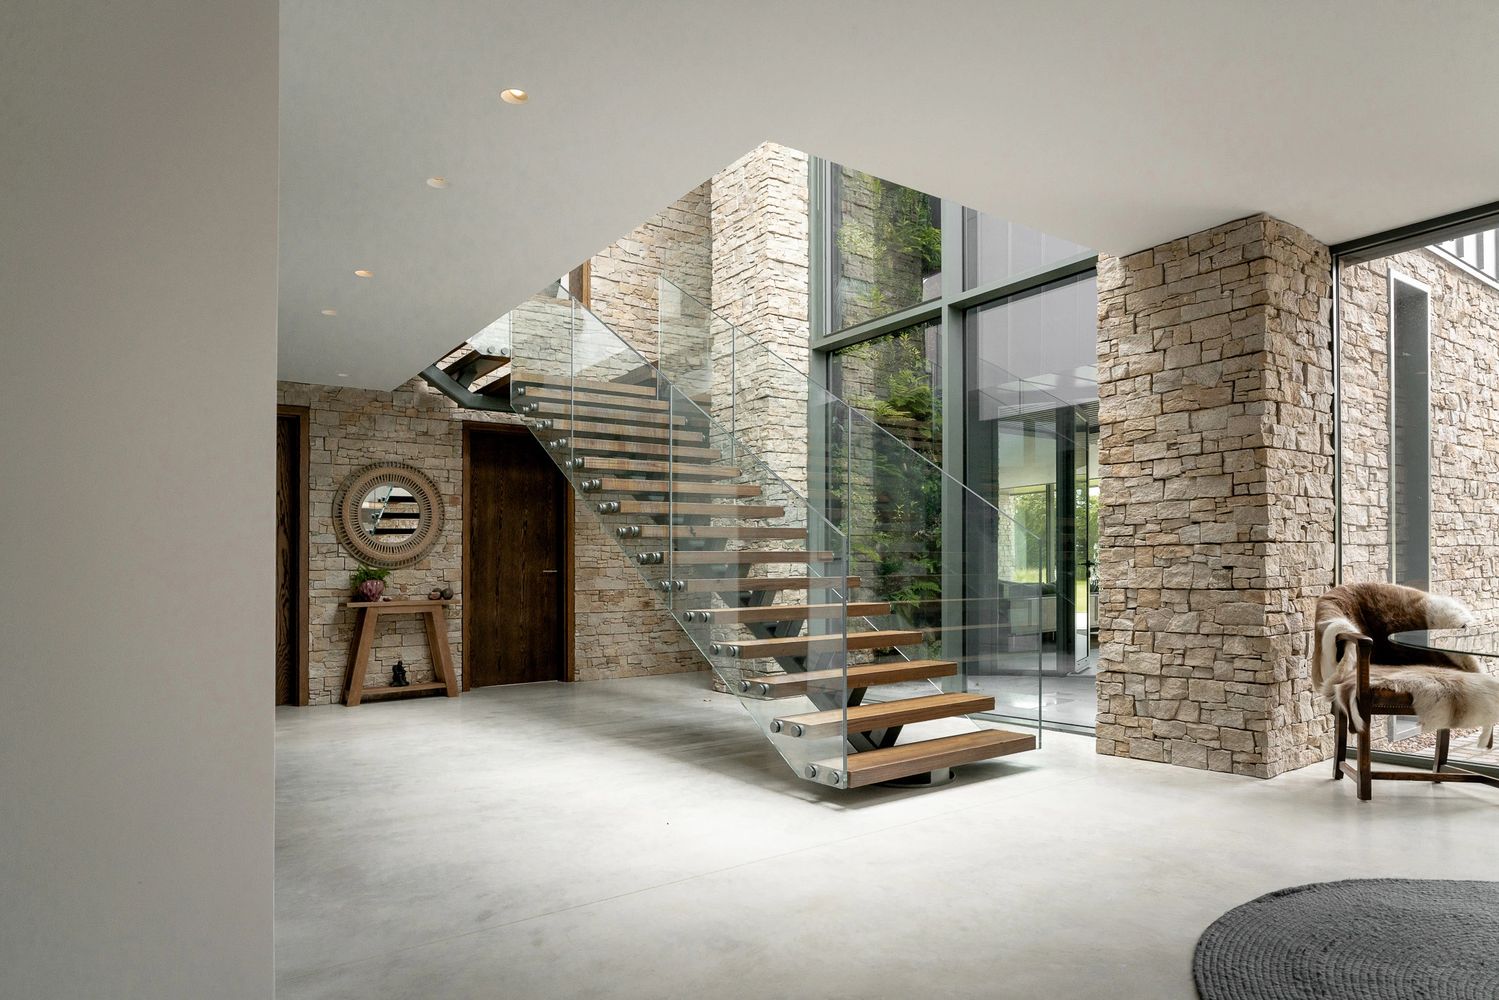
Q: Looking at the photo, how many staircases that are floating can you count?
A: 1